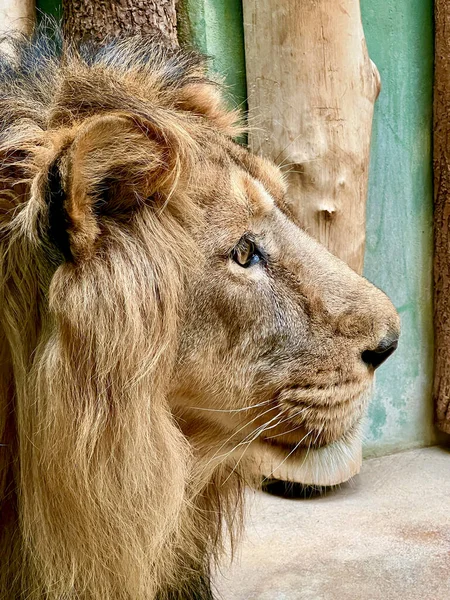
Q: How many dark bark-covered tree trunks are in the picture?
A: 2